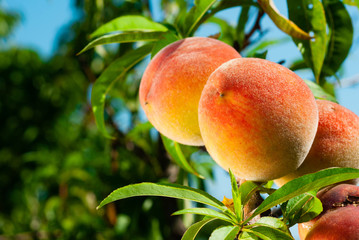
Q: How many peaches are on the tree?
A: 4